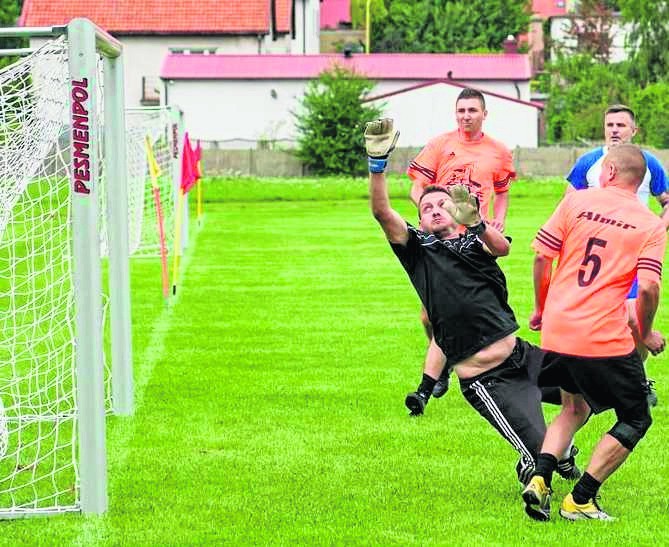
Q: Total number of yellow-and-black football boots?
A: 2